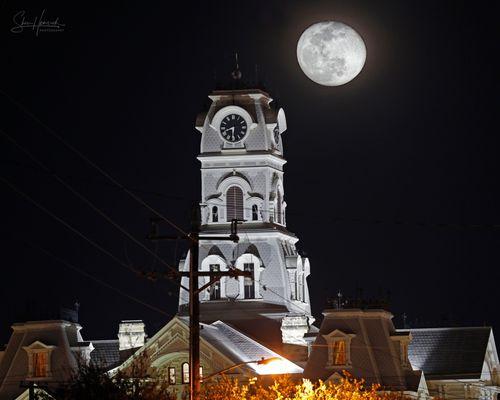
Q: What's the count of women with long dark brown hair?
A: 0